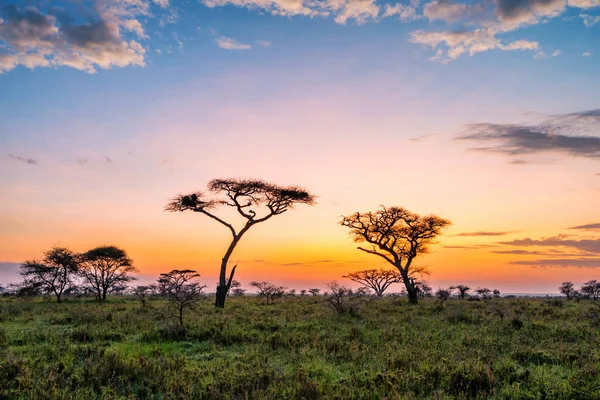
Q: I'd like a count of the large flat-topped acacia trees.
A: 2